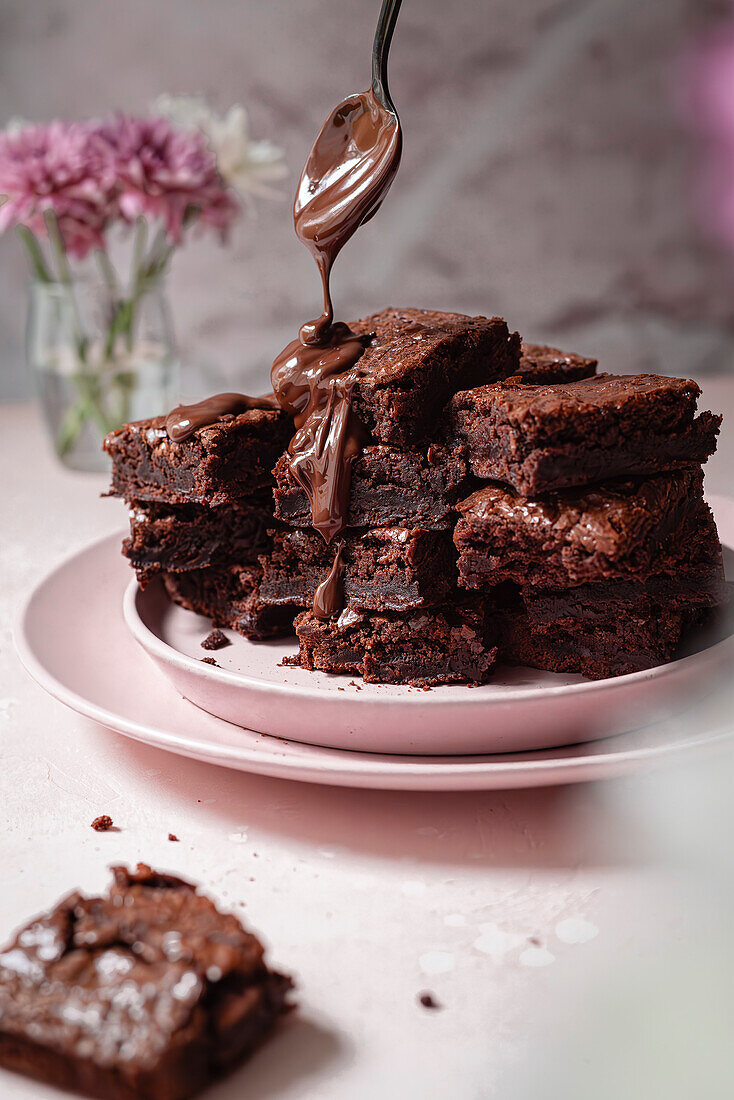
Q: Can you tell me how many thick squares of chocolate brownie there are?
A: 12